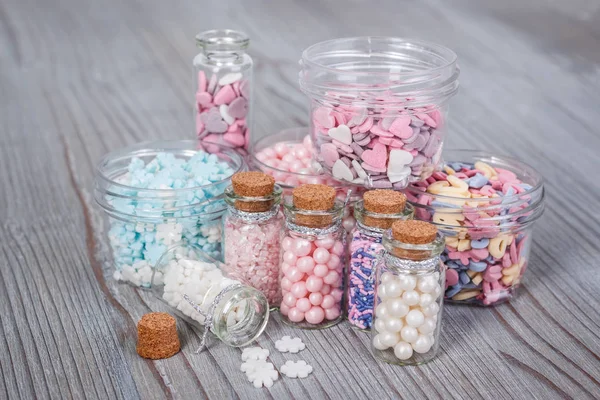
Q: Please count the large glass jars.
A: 4